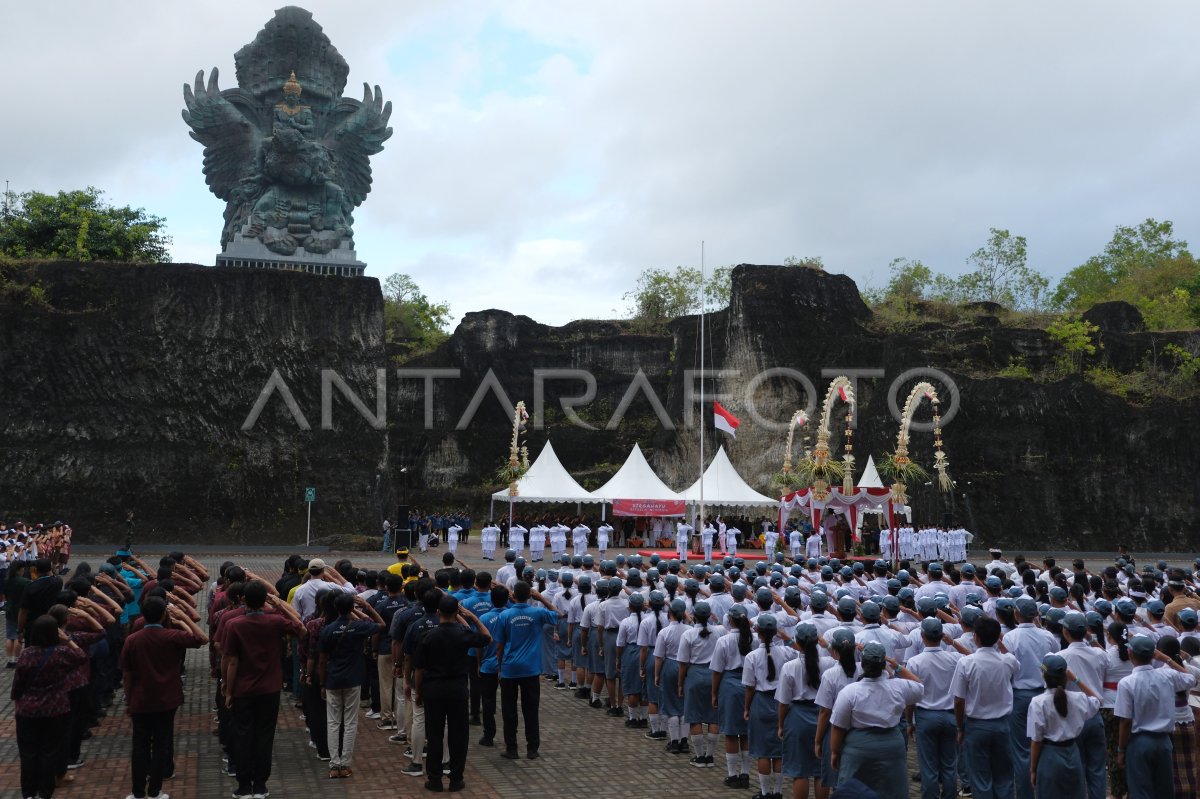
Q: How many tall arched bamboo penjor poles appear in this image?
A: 4